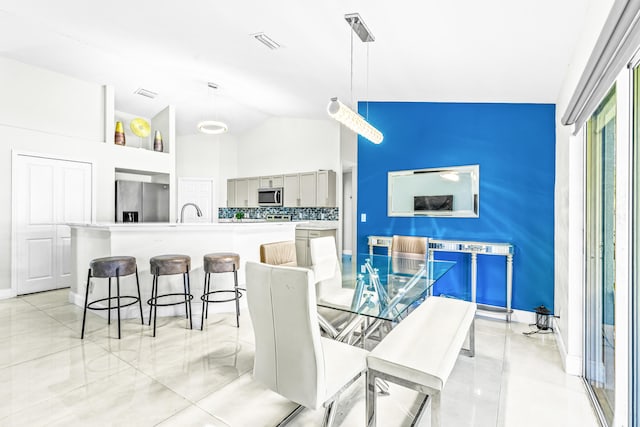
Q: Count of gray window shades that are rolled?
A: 1